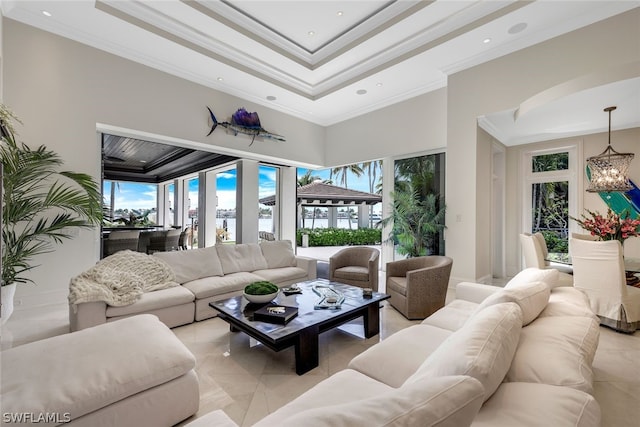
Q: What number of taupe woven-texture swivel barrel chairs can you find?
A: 2